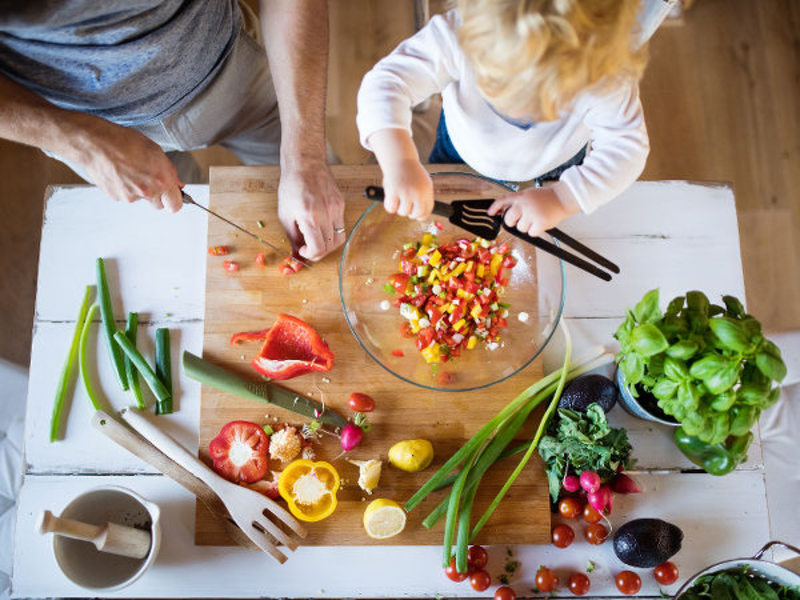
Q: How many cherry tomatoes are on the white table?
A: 12